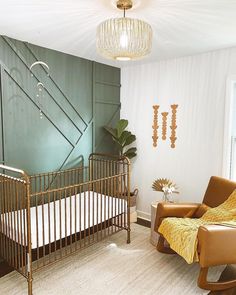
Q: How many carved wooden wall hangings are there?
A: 3